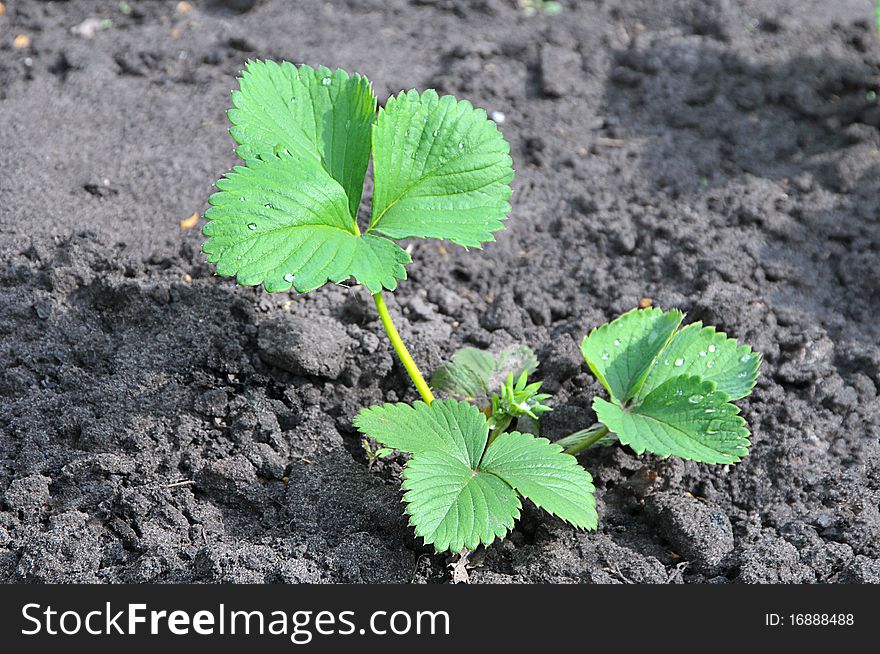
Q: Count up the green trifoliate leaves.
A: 3